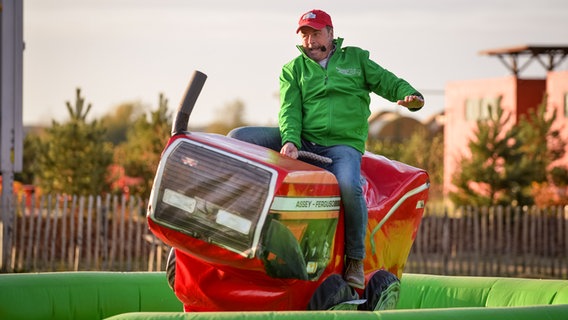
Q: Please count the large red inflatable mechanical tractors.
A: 1